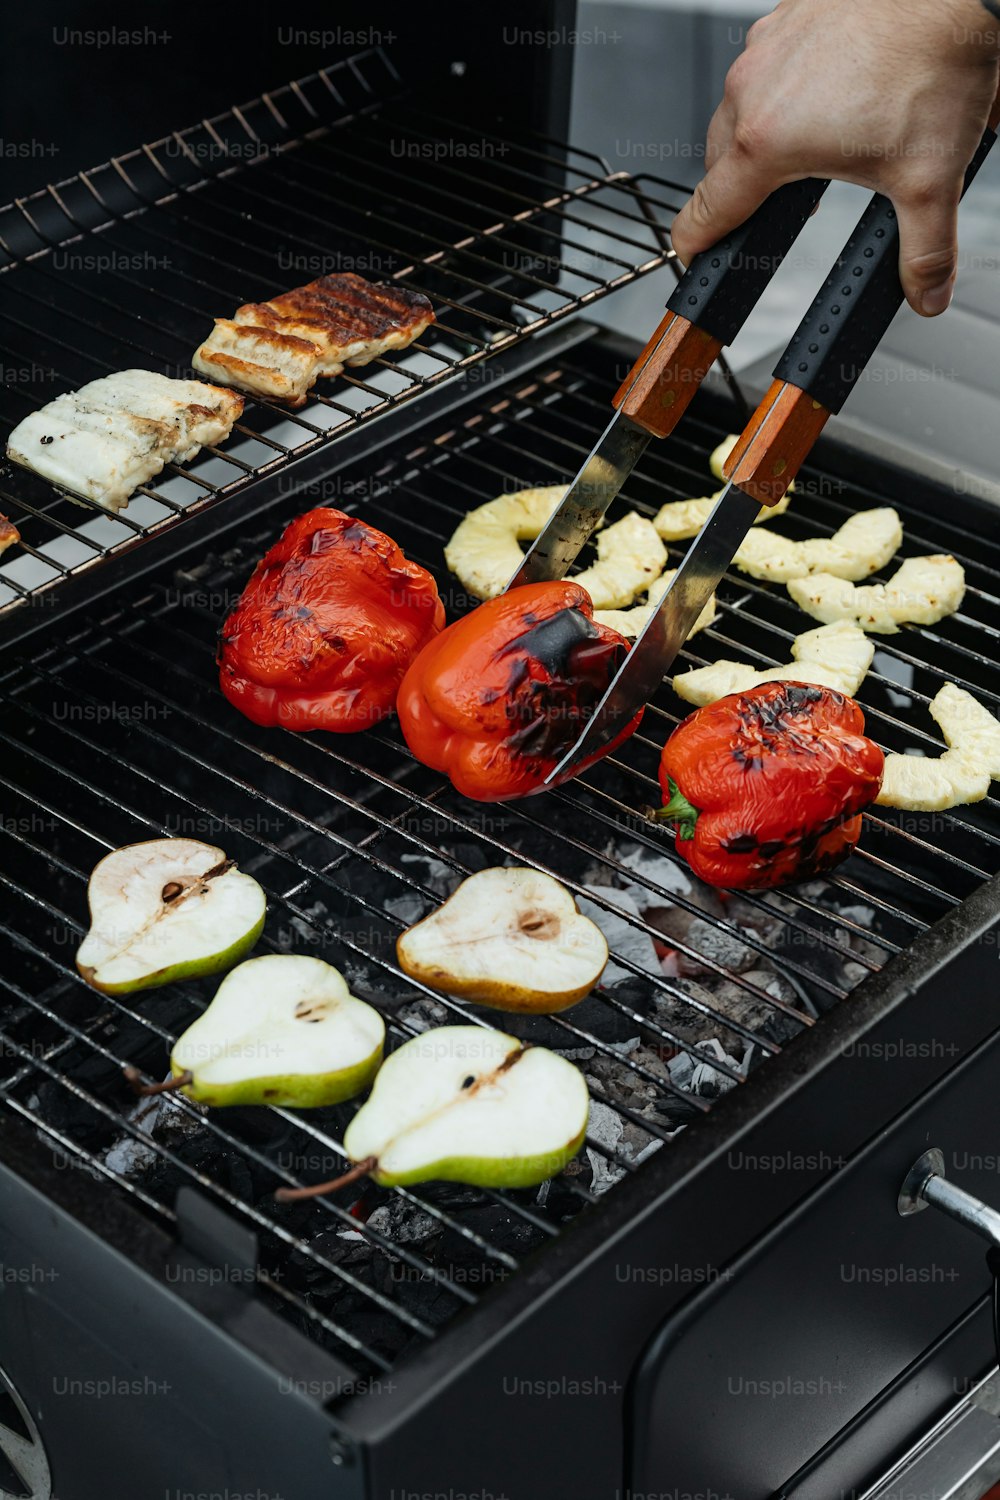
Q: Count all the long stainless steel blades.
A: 2